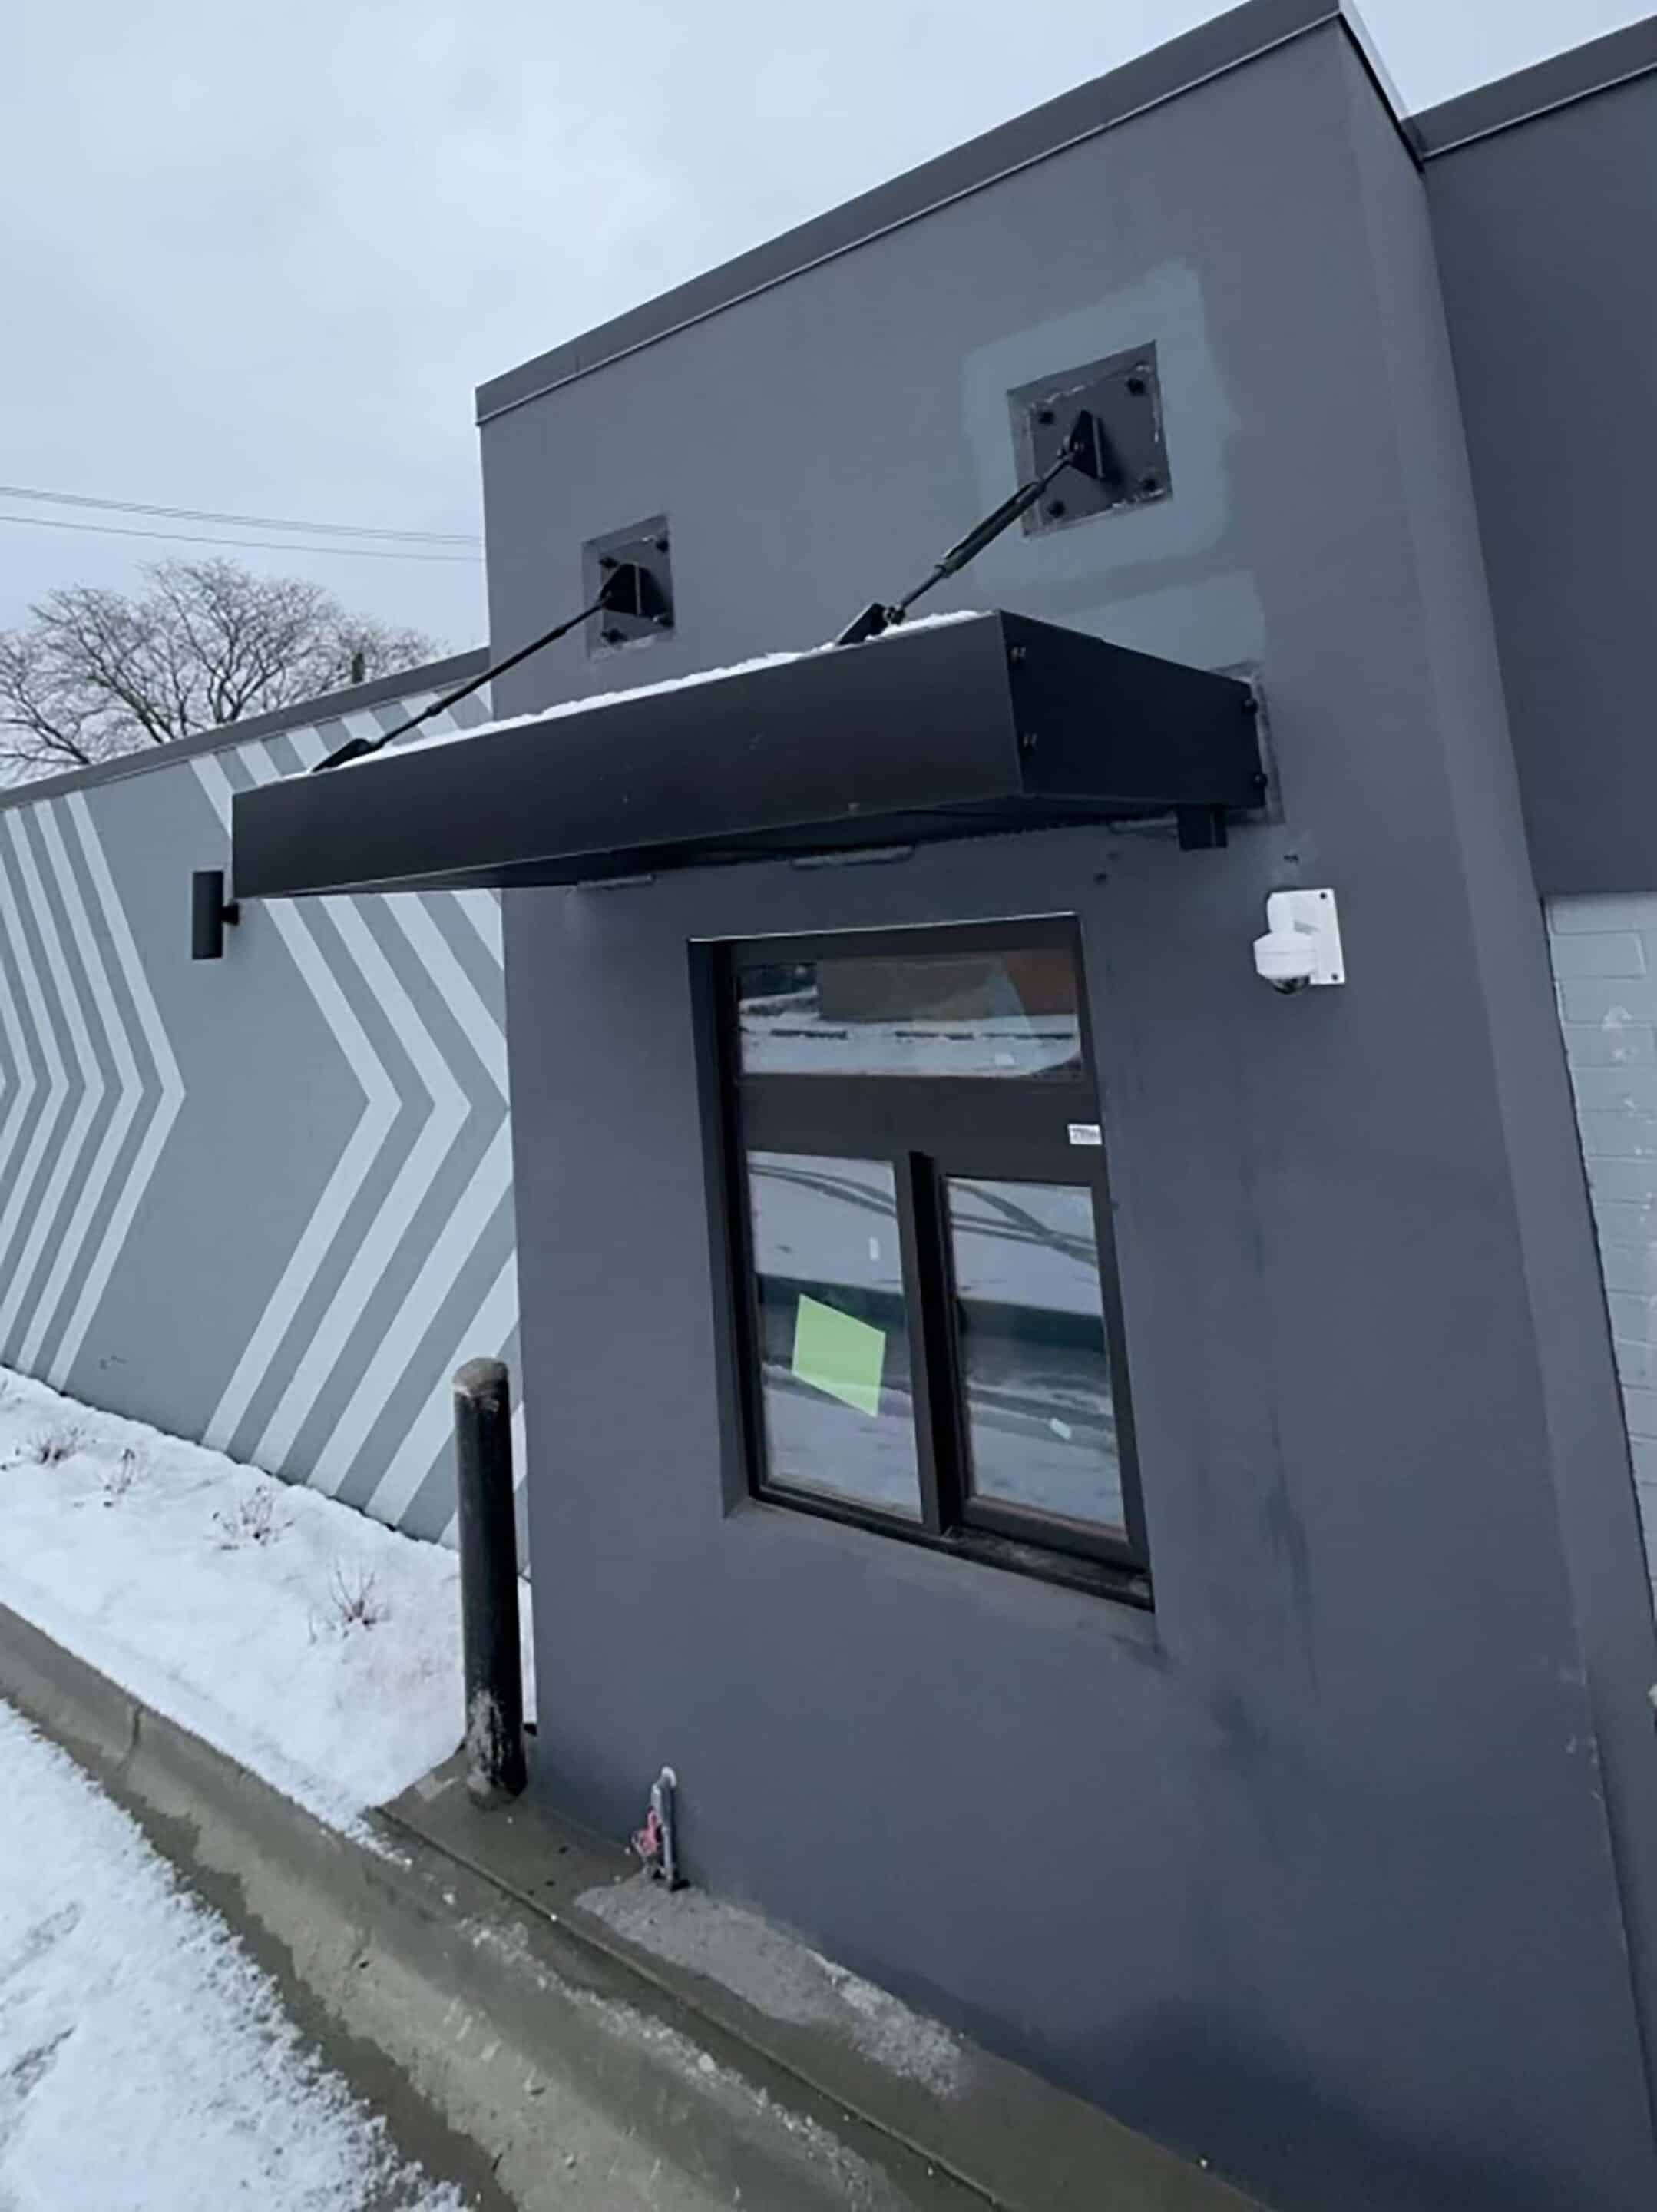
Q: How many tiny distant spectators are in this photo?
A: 0